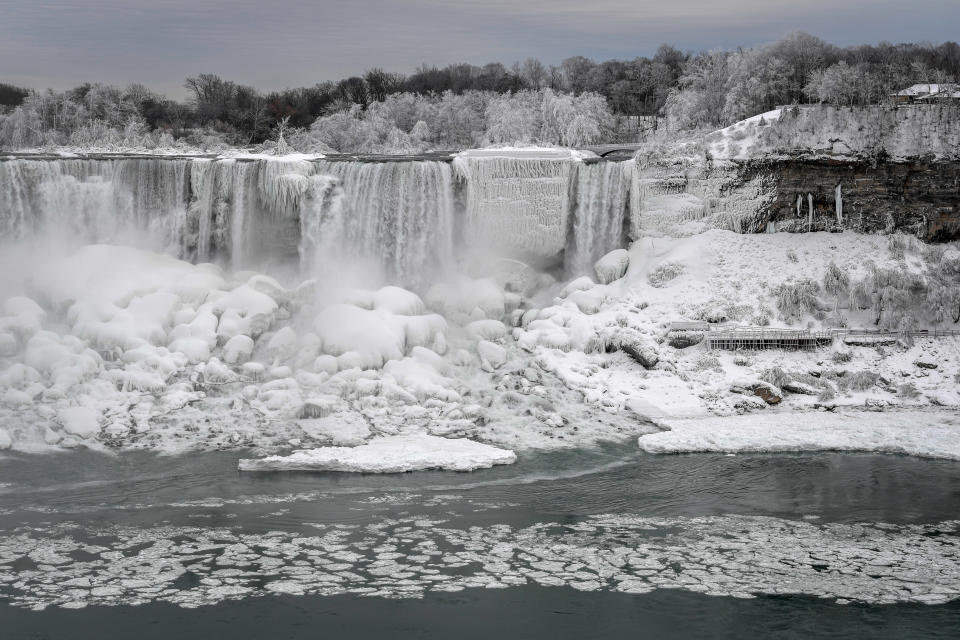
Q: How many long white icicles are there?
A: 3